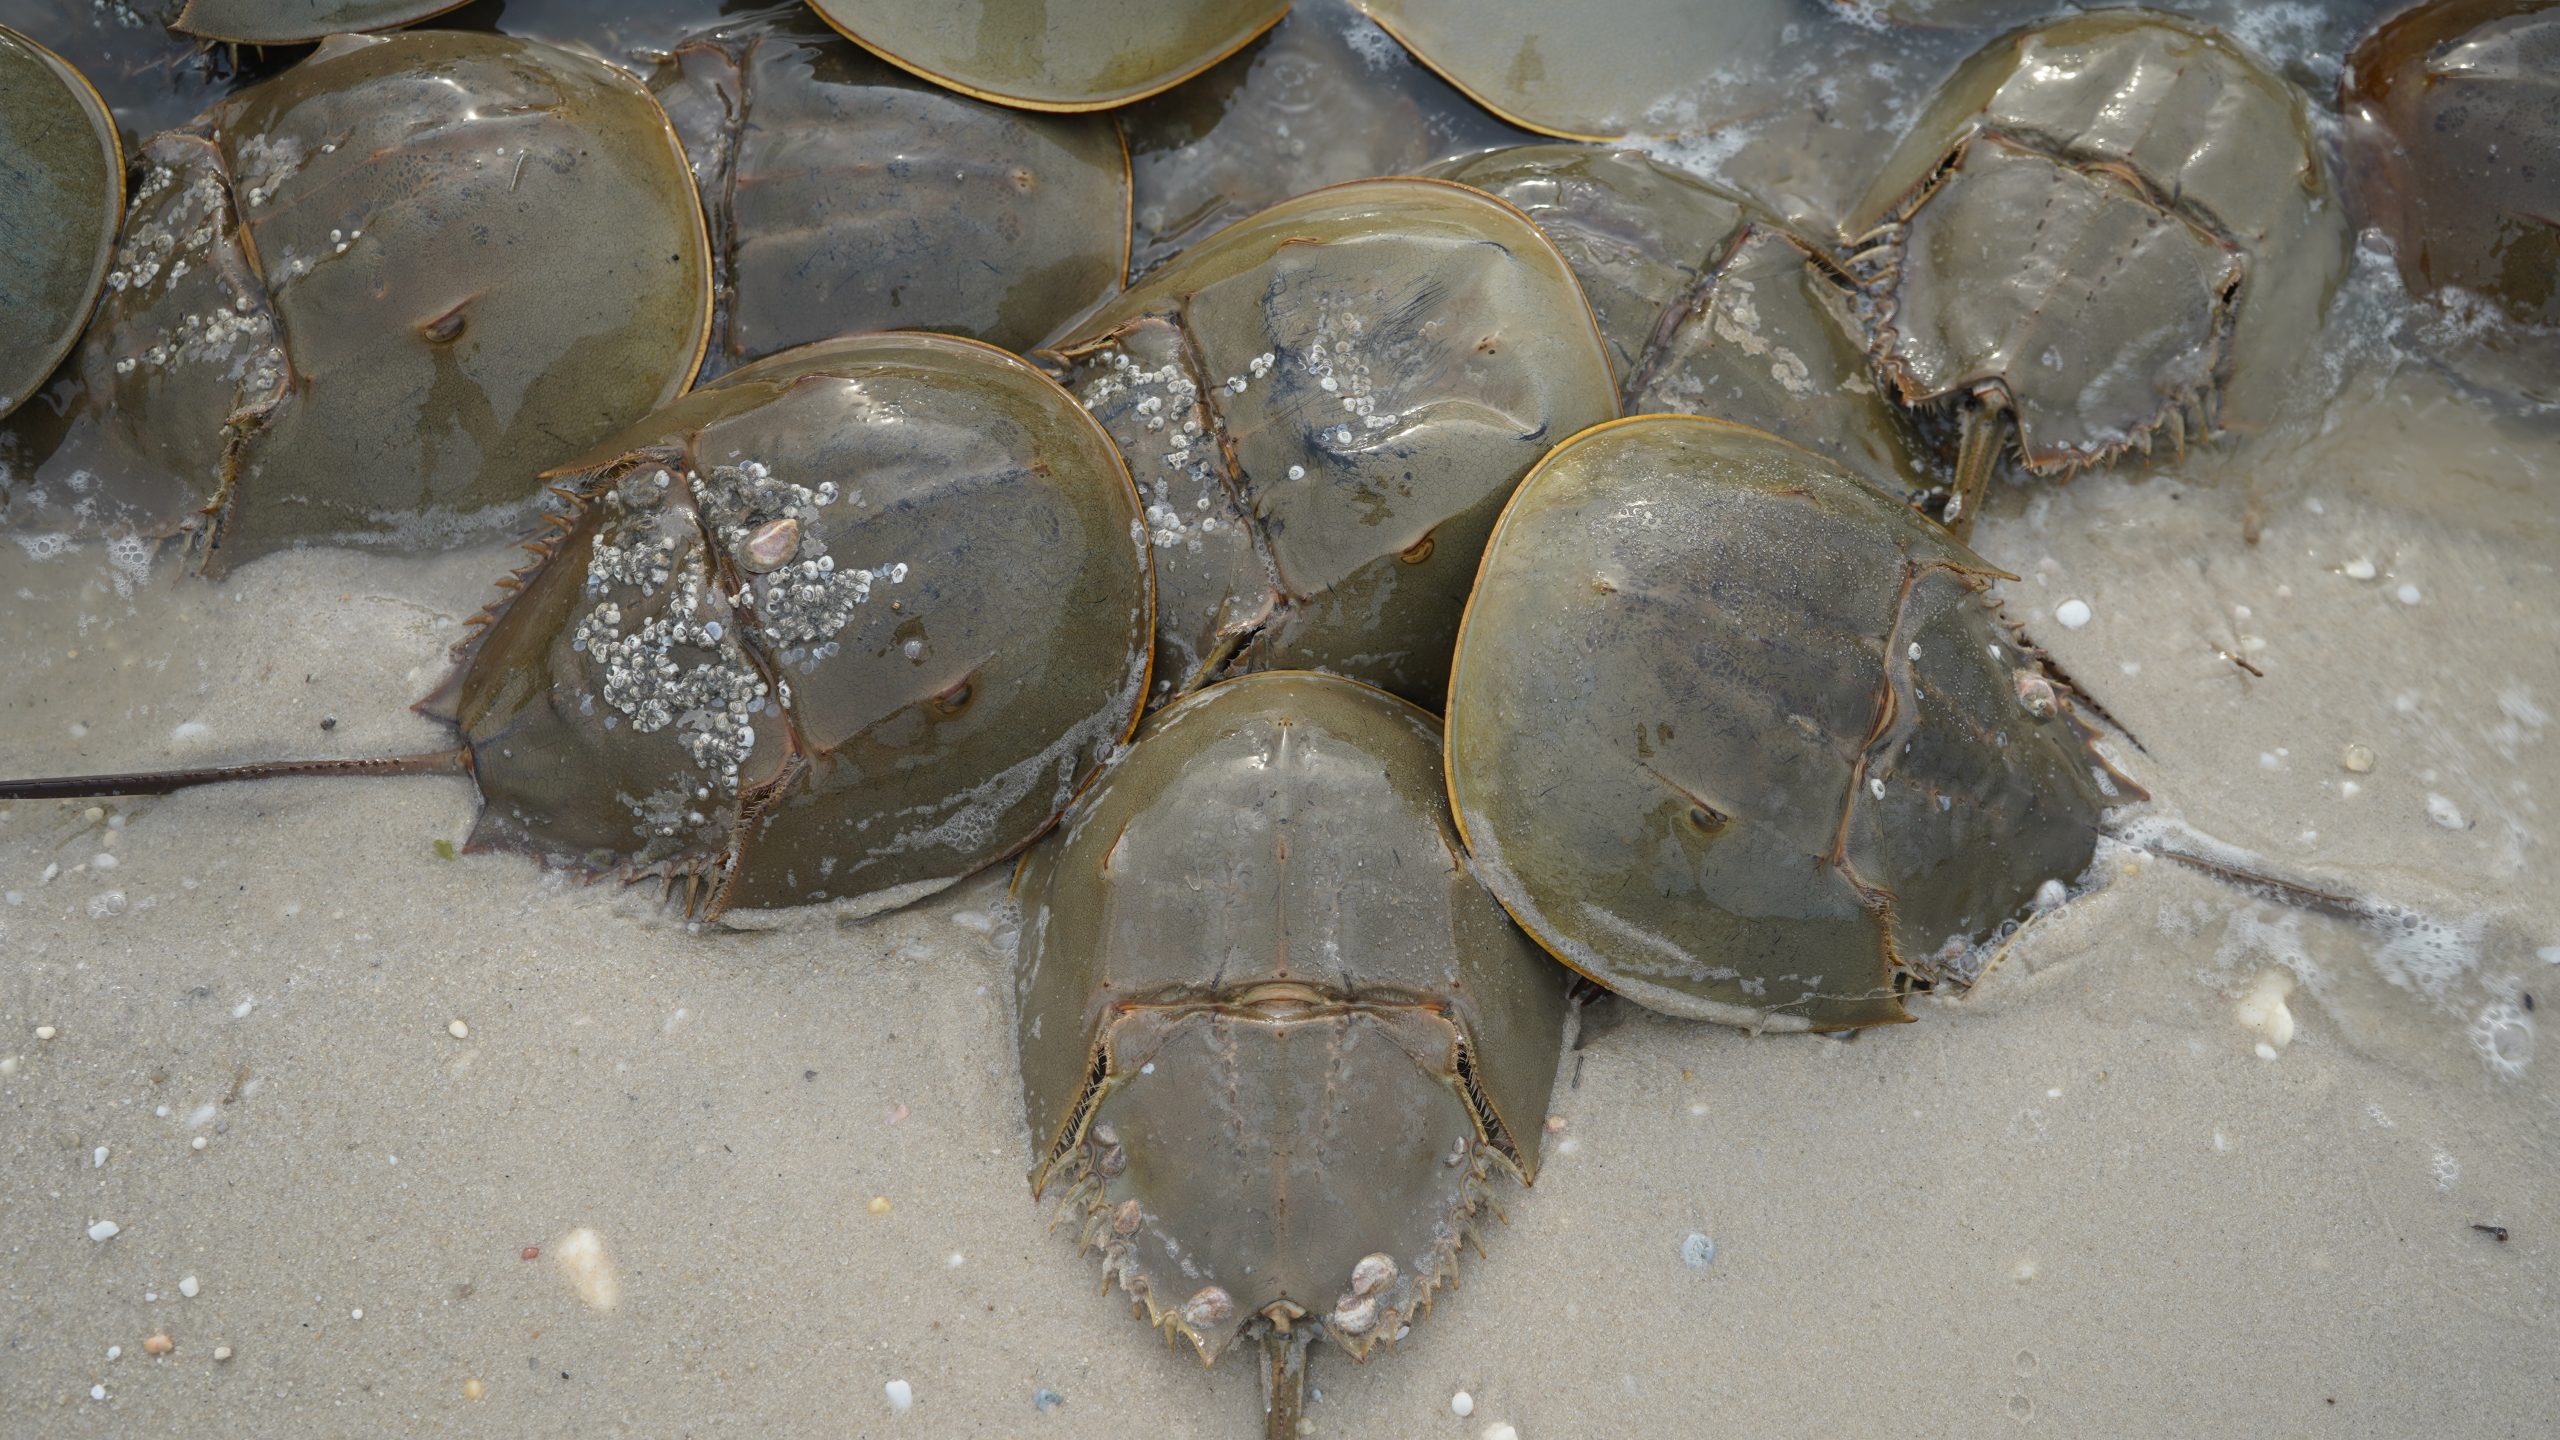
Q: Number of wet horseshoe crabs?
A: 13